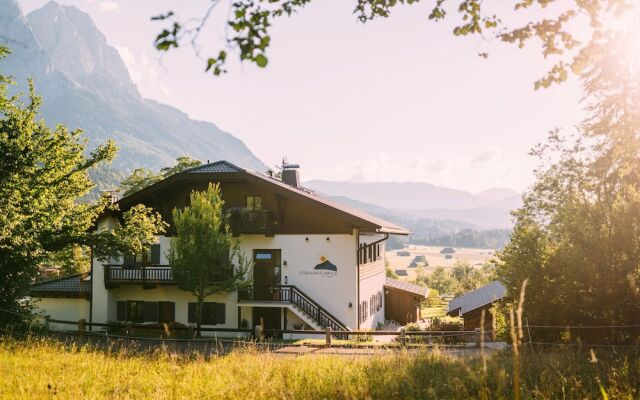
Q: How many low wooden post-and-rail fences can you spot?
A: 1